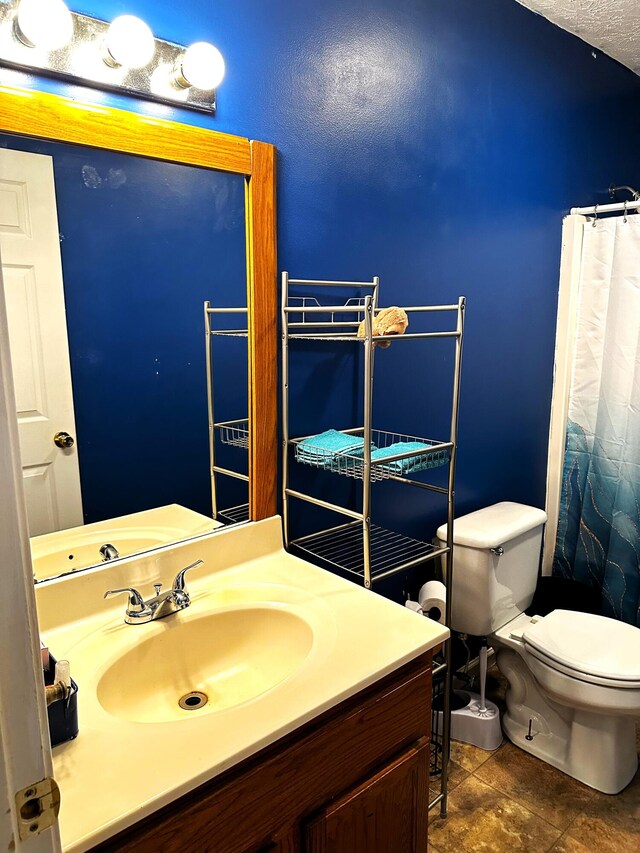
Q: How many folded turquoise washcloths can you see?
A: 2